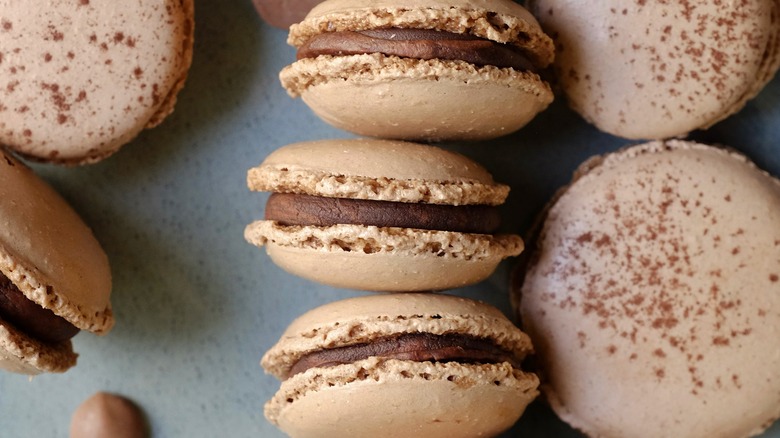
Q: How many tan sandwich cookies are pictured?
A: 7